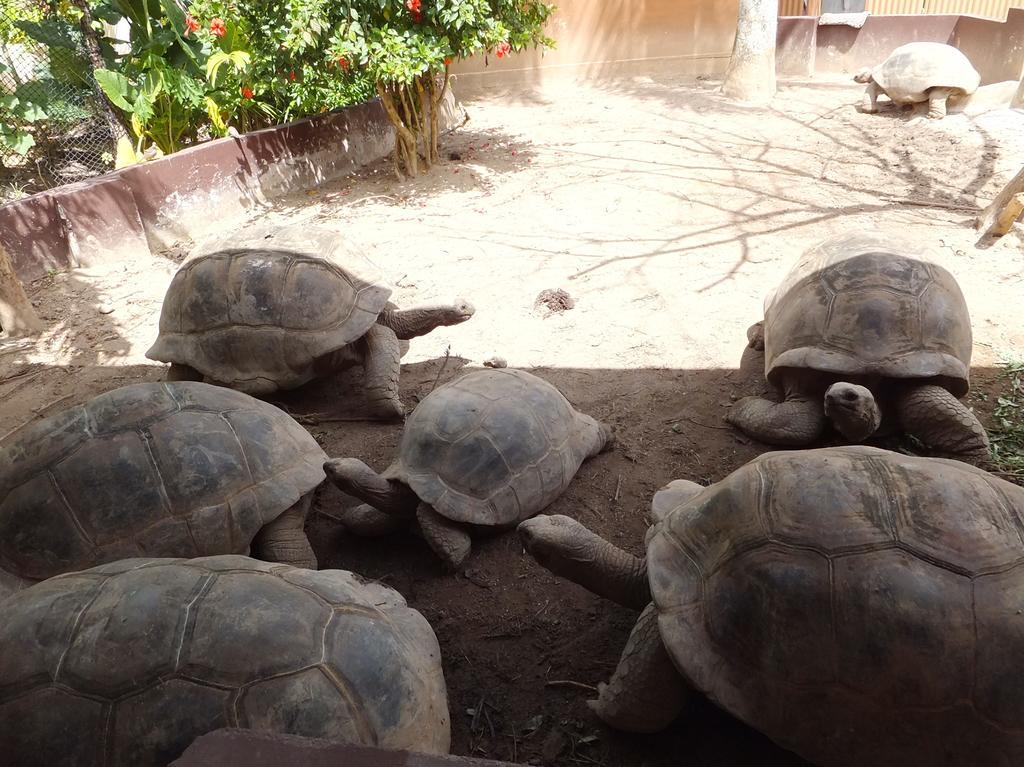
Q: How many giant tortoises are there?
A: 7